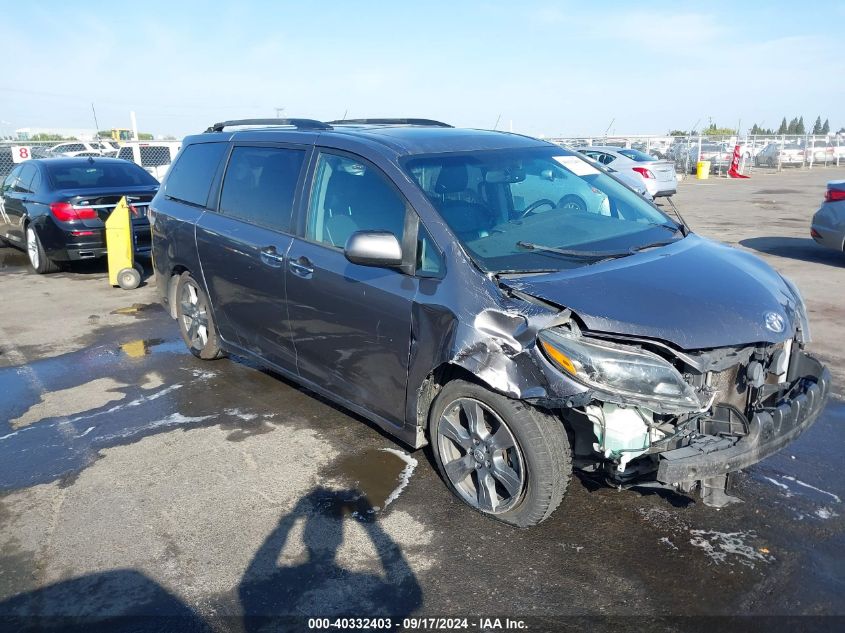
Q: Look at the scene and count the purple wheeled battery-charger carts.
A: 0